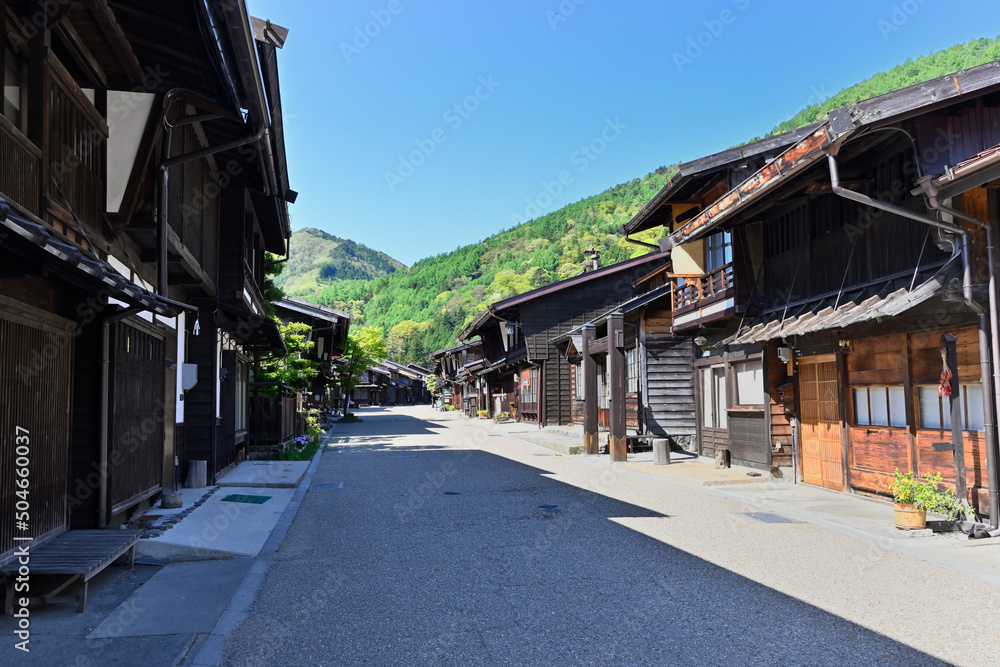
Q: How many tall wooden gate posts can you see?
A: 2